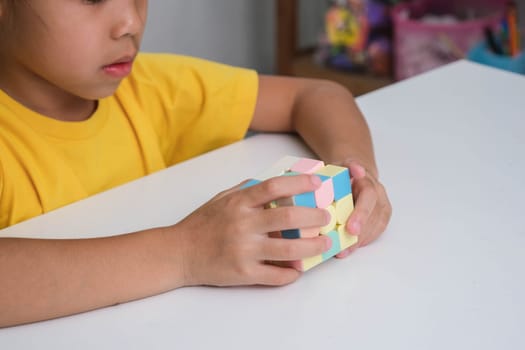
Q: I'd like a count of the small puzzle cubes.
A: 1